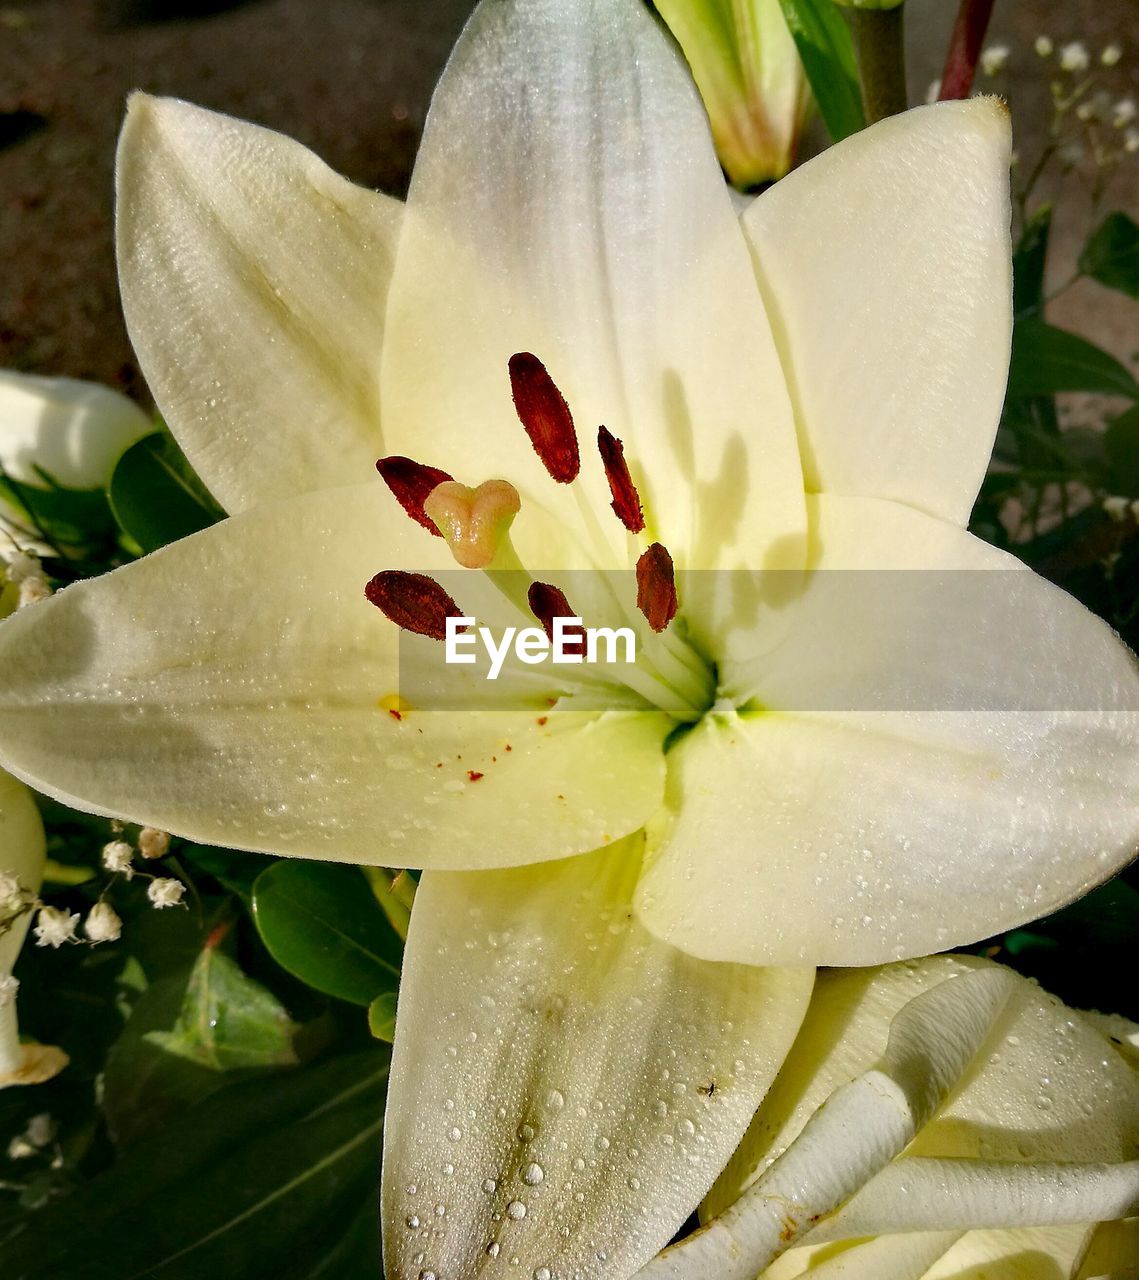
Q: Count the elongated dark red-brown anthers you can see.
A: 6